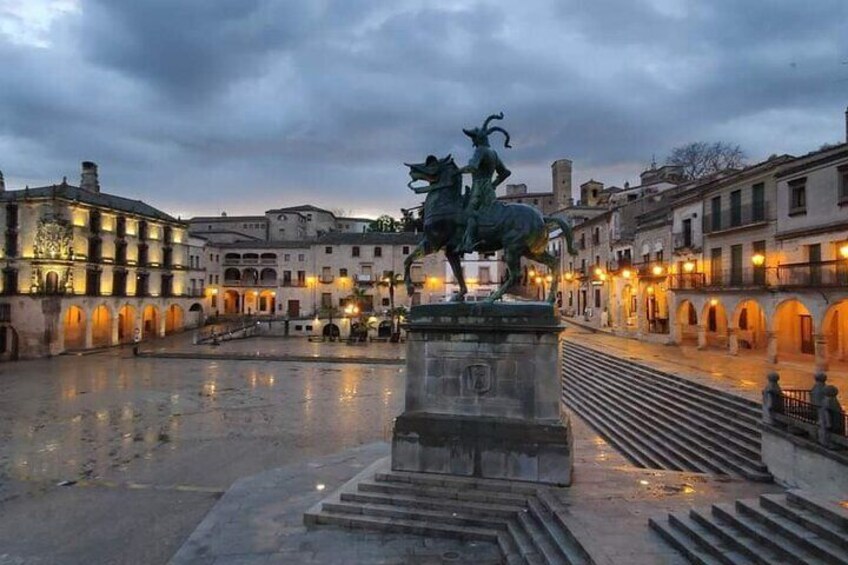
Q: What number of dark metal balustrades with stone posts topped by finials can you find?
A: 1